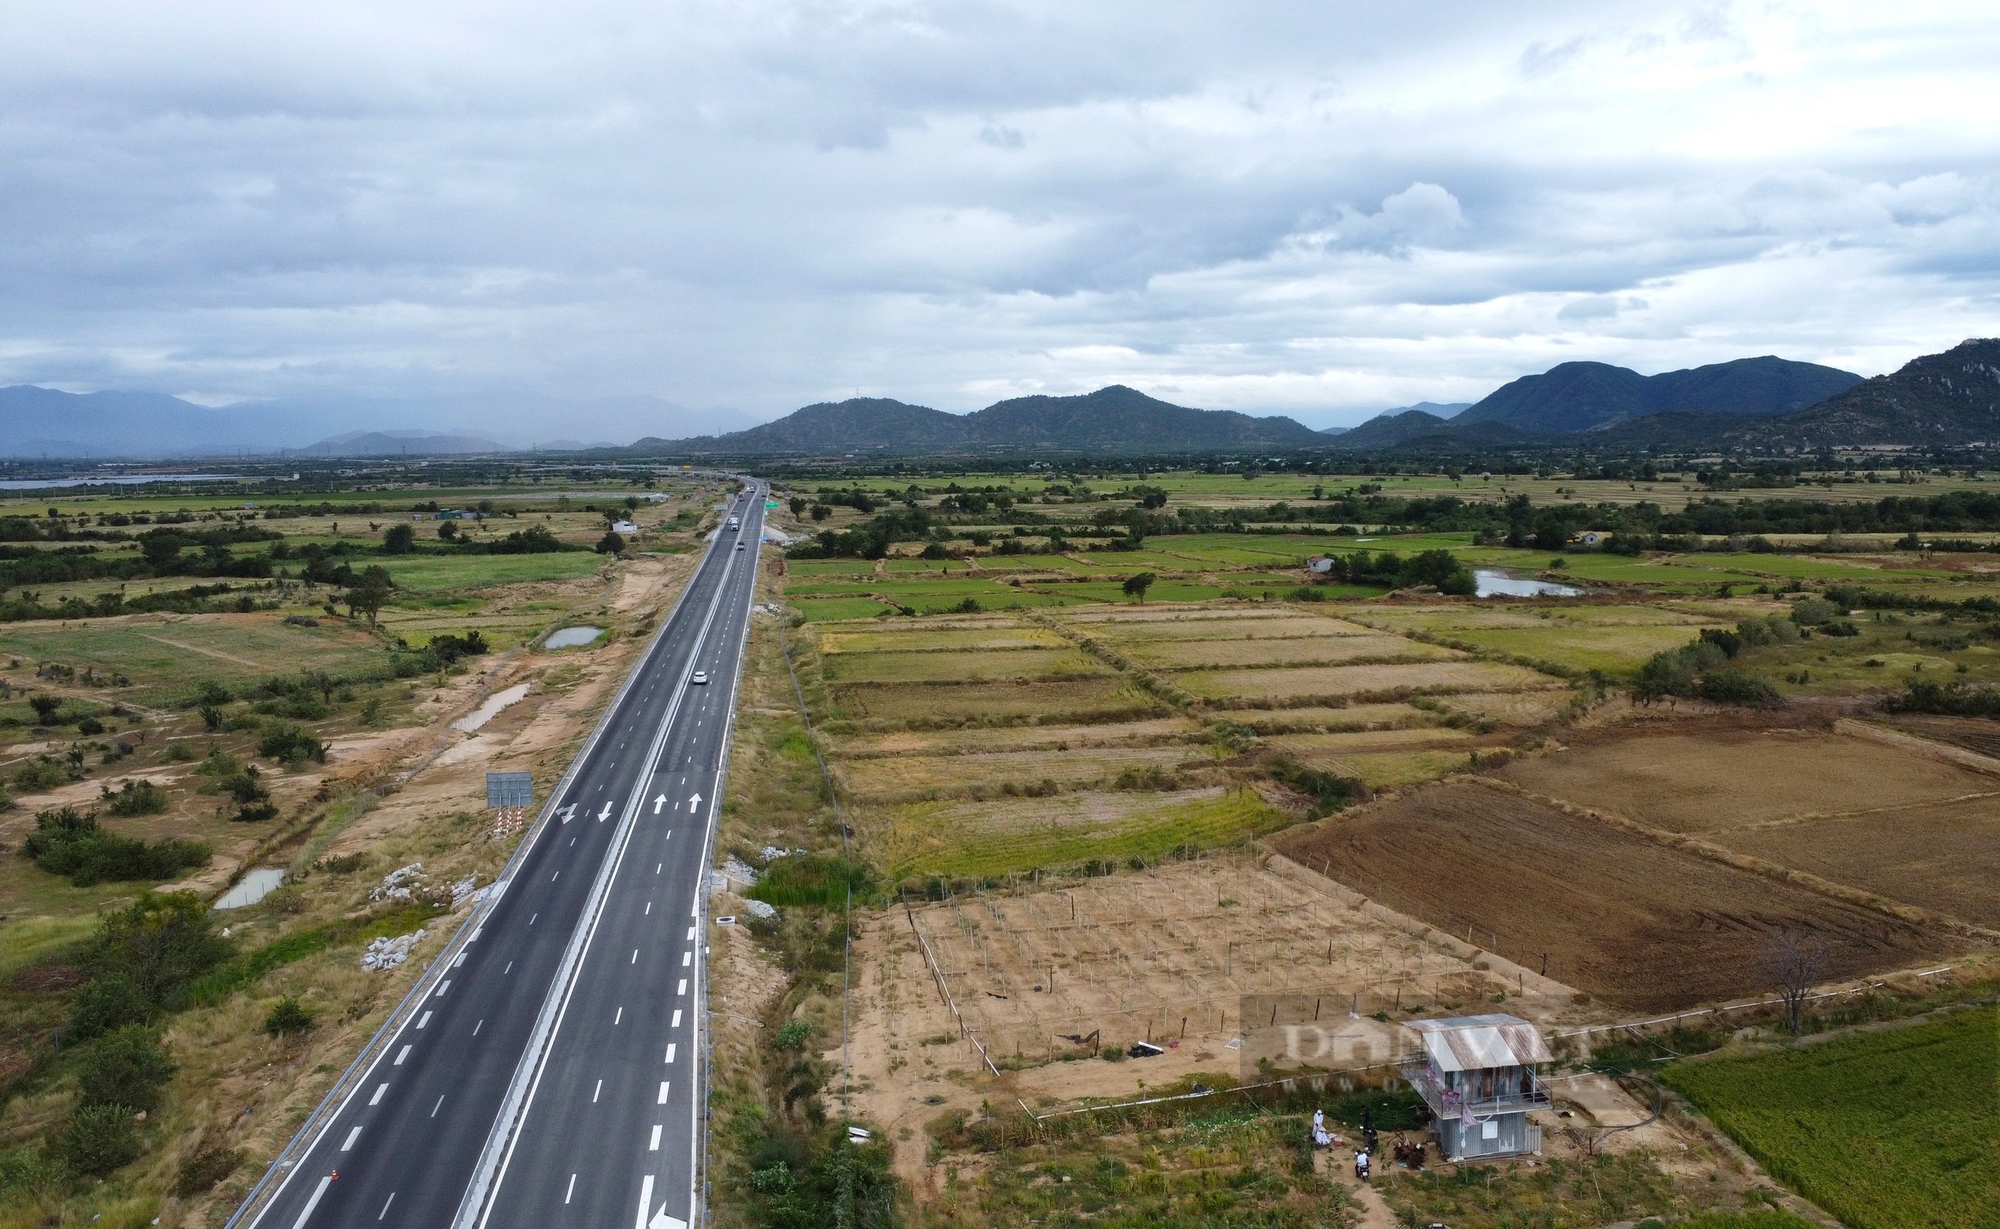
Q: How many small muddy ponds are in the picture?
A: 3